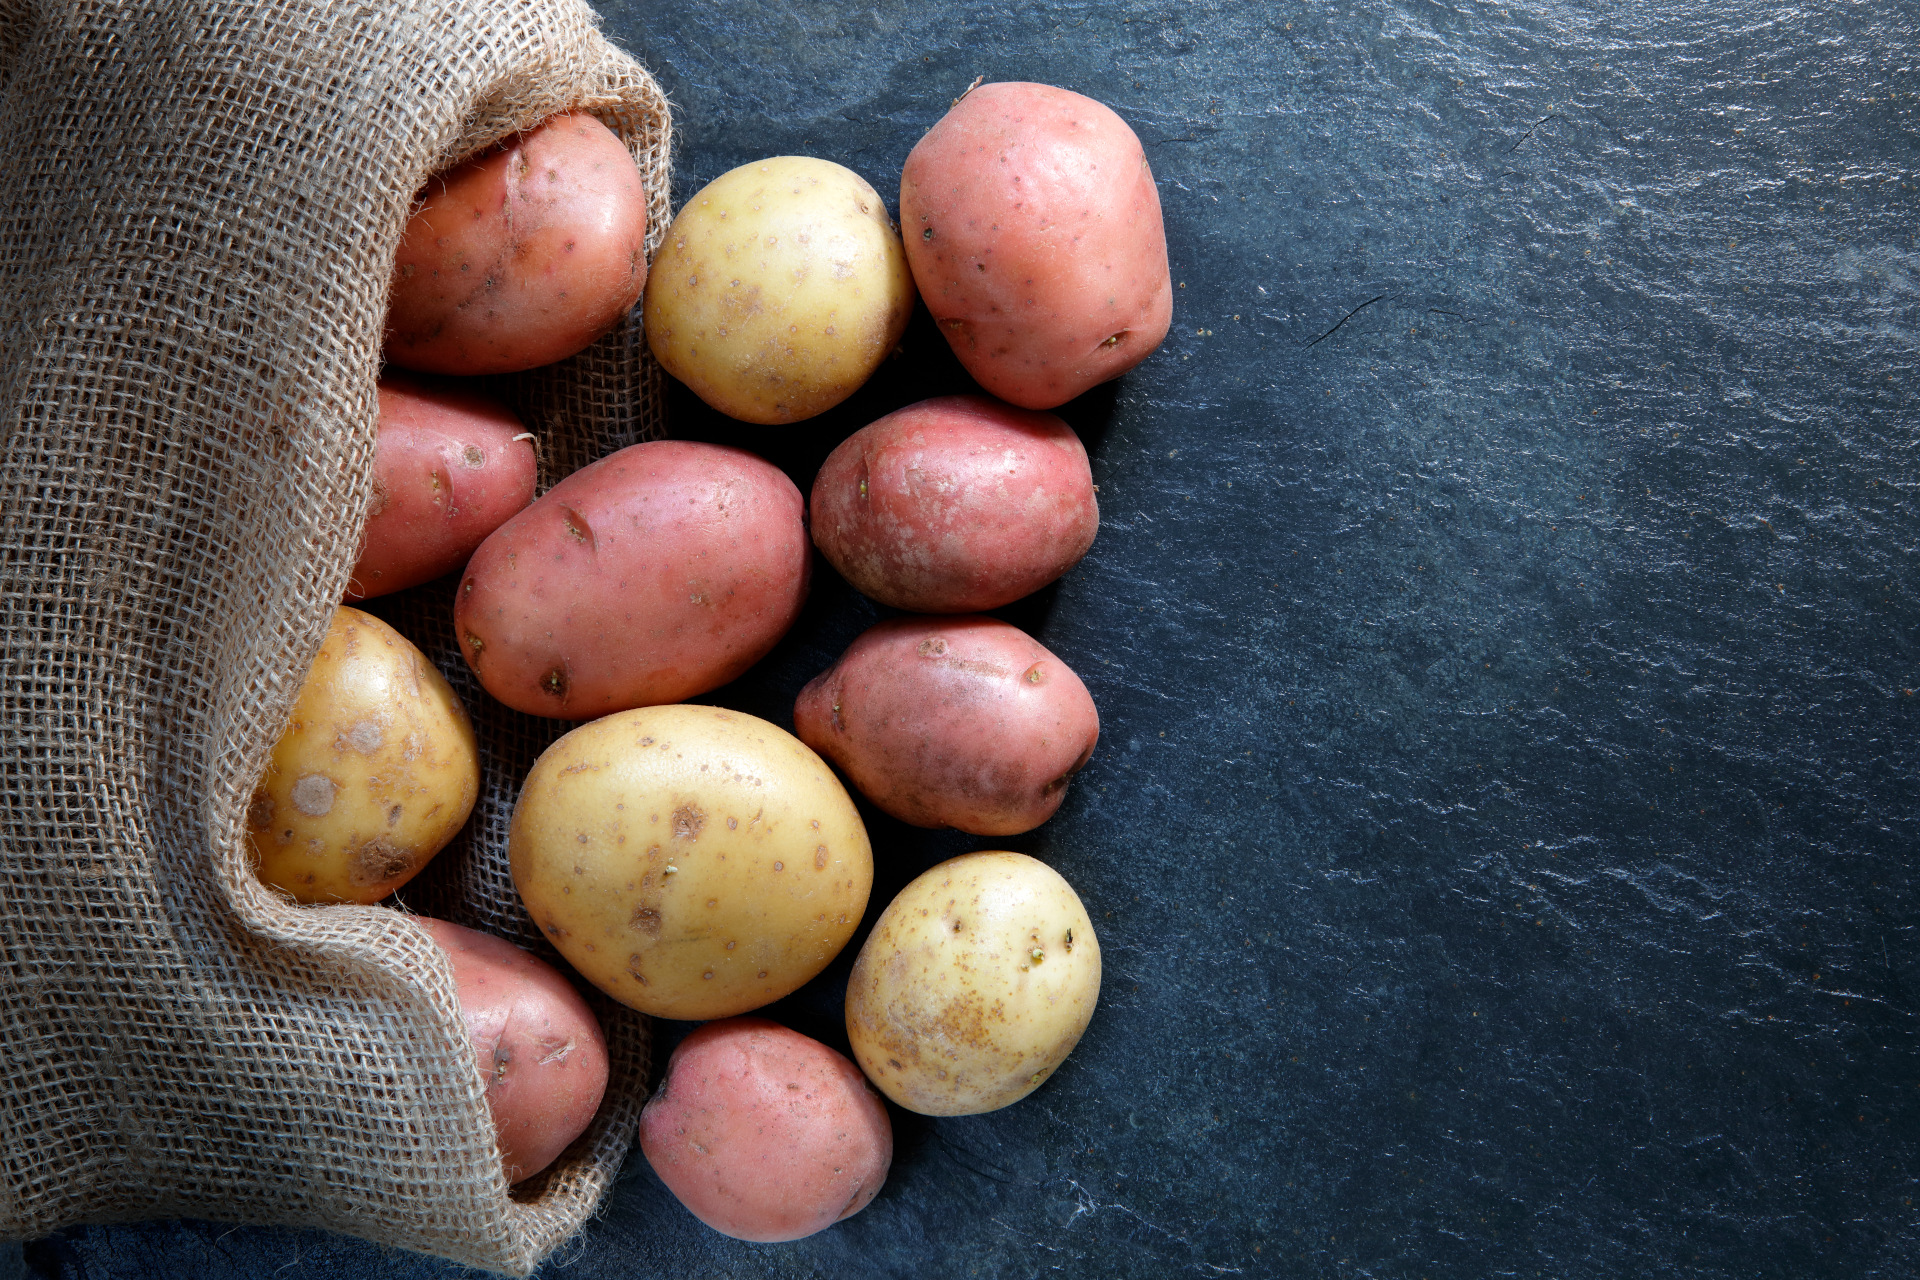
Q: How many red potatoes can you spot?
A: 8